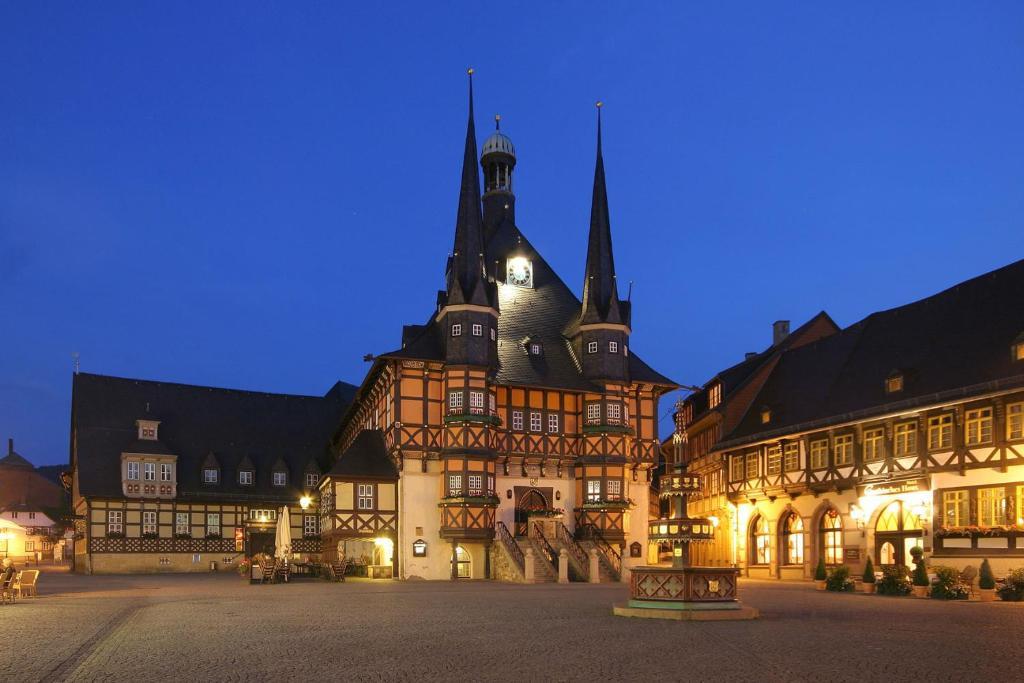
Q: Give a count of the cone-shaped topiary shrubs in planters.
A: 4